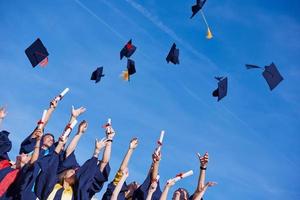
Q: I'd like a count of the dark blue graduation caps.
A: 8